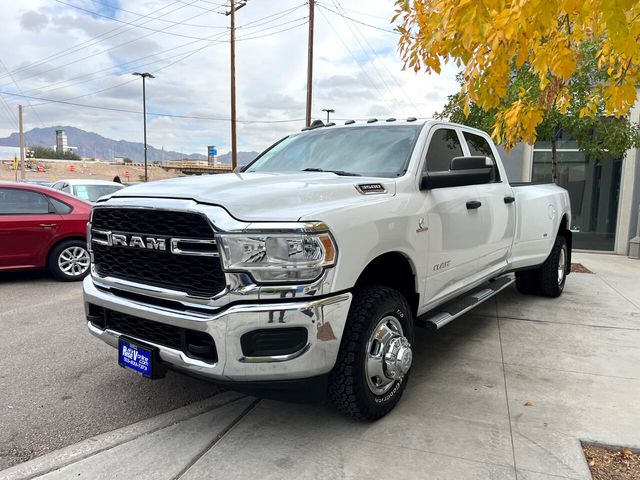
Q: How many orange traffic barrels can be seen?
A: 3